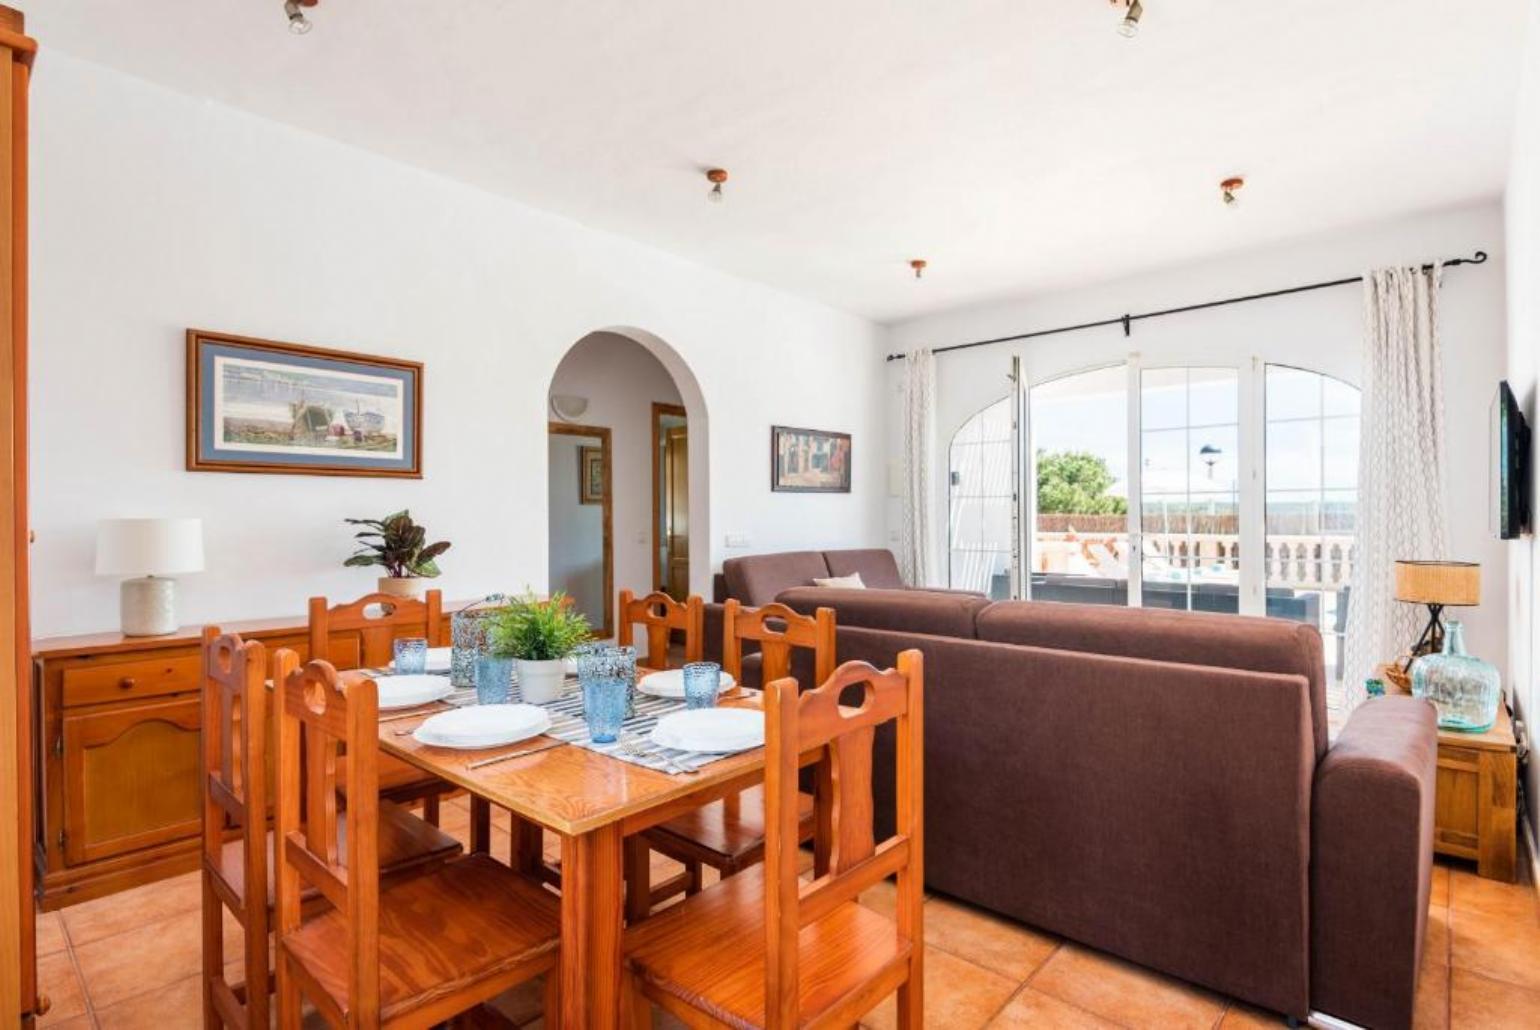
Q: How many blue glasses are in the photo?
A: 4